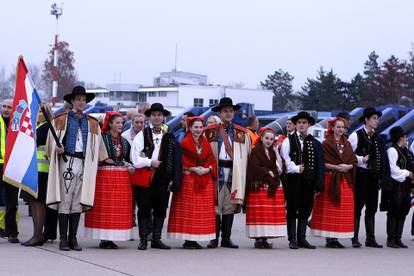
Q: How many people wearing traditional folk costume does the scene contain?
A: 10